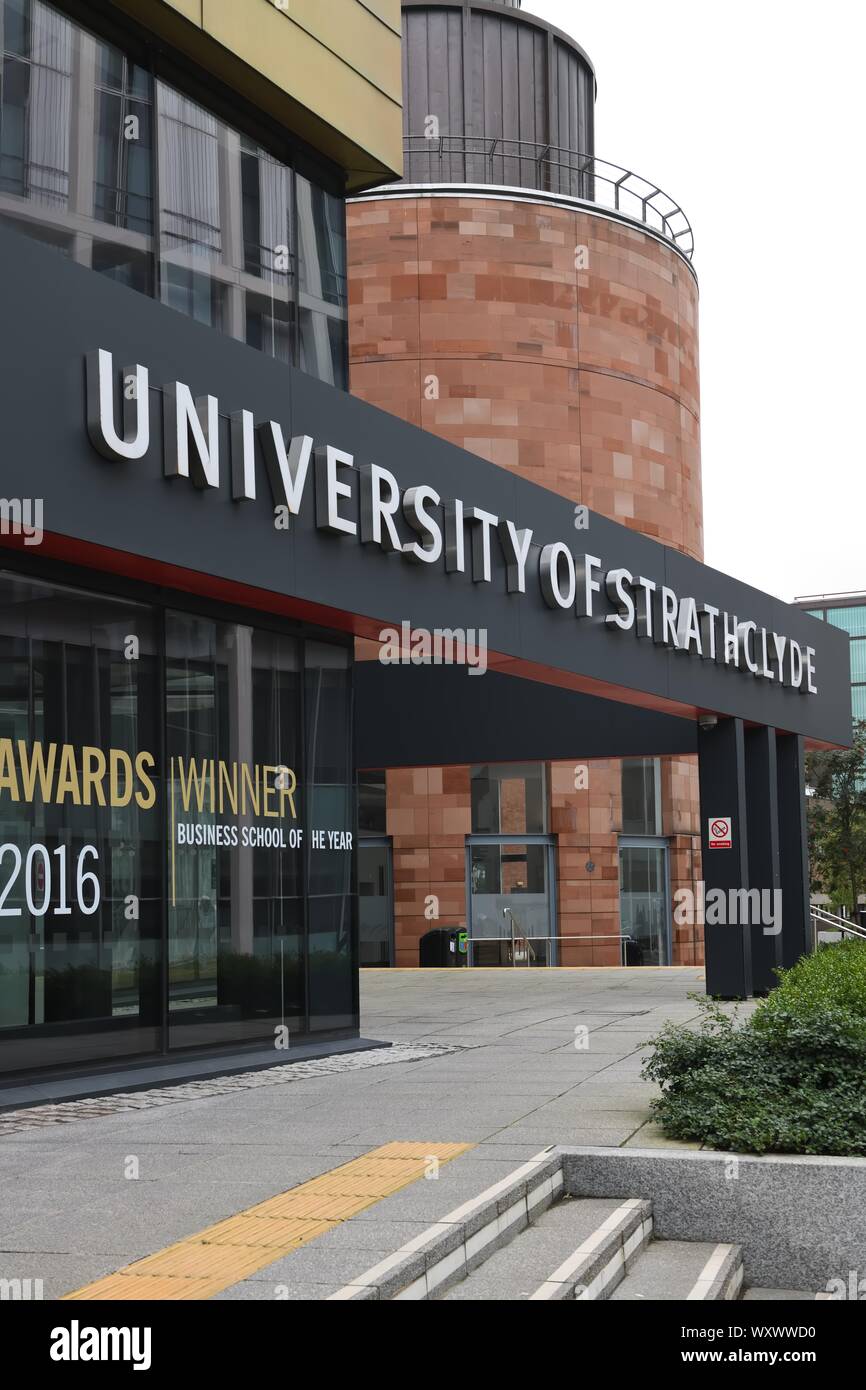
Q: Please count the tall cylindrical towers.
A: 1